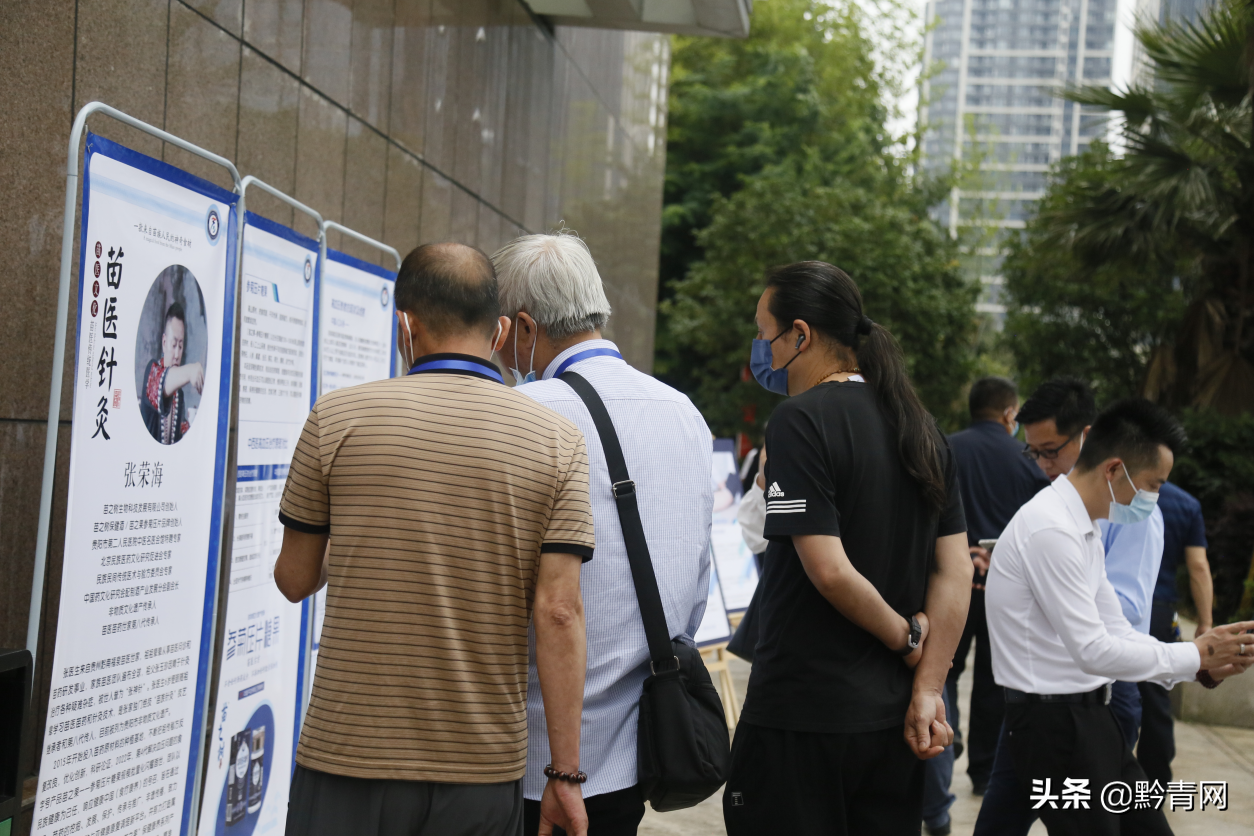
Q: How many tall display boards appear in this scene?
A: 3